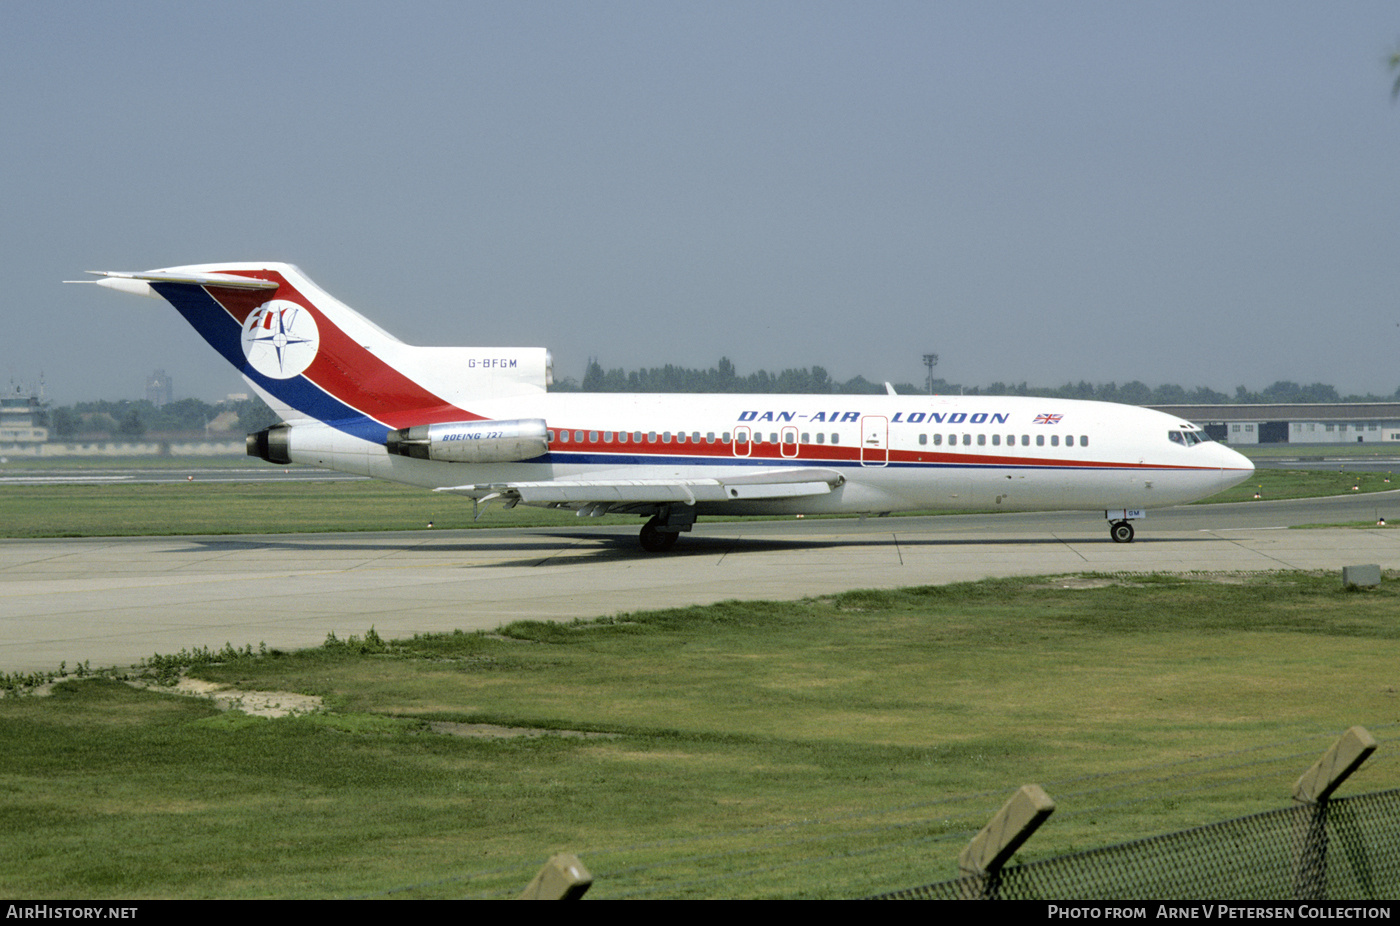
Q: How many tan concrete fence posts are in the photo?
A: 3